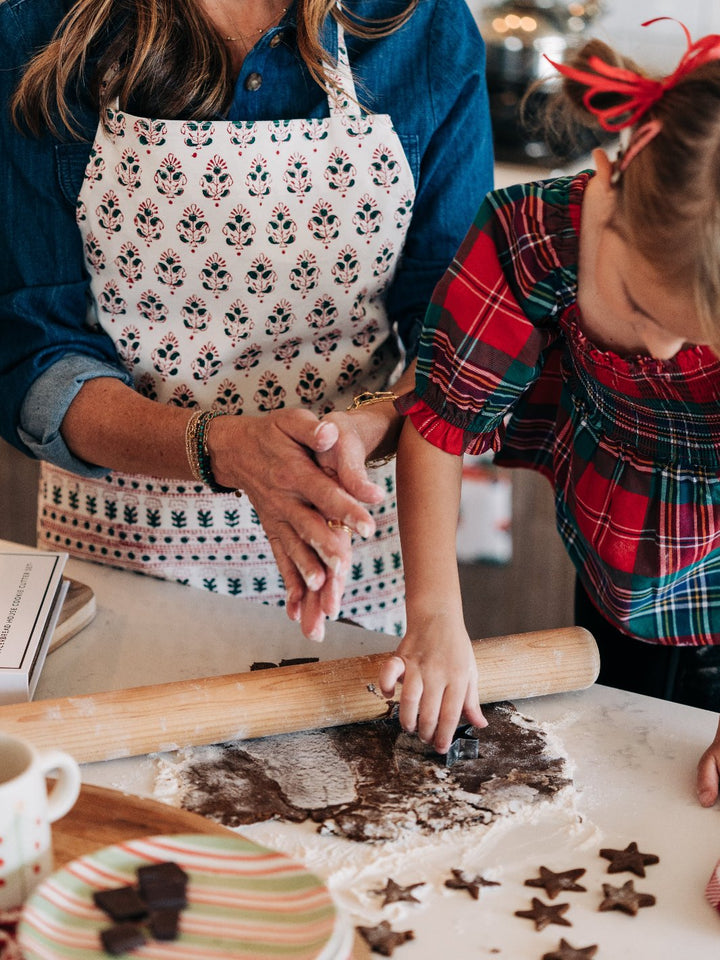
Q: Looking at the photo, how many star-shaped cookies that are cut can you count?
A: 8